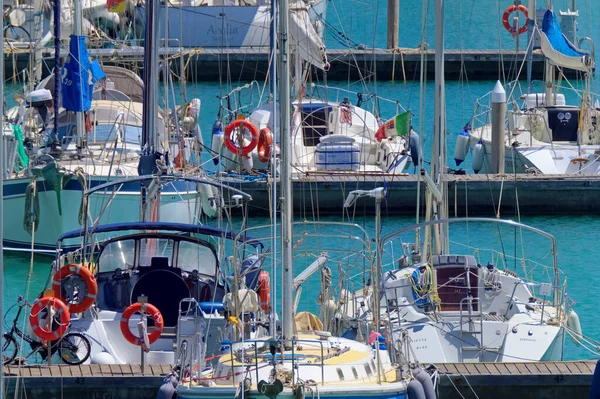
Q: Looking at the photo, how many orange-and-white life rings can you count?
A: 7